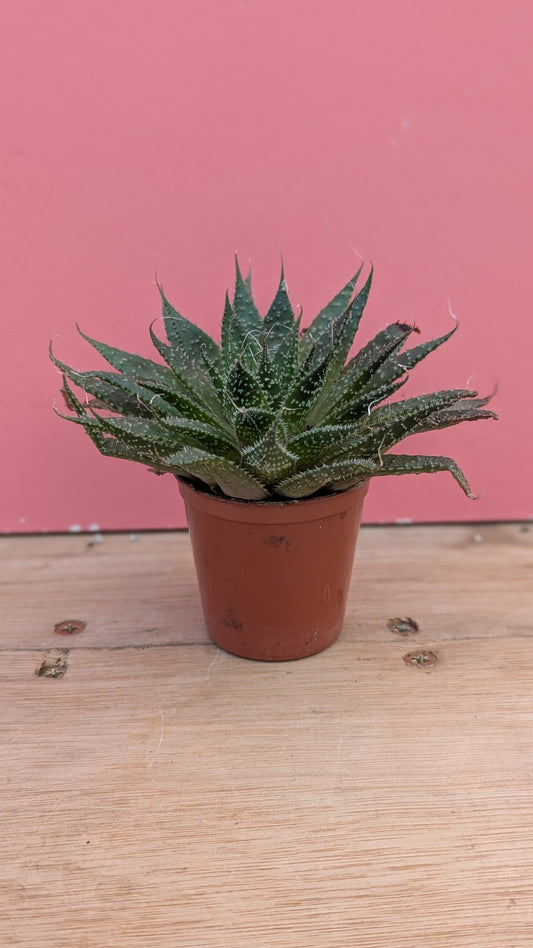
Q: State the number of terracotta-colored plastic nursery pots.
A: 1